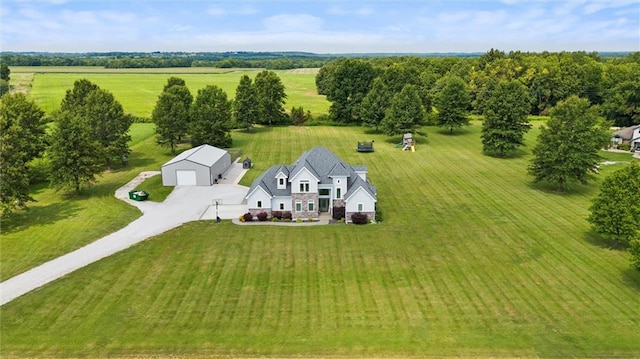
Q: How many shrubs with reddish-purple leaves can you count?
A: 6